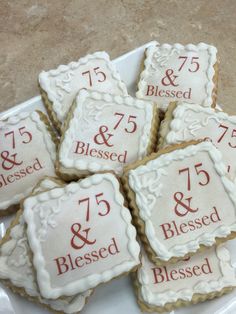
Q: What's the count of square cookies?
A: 9